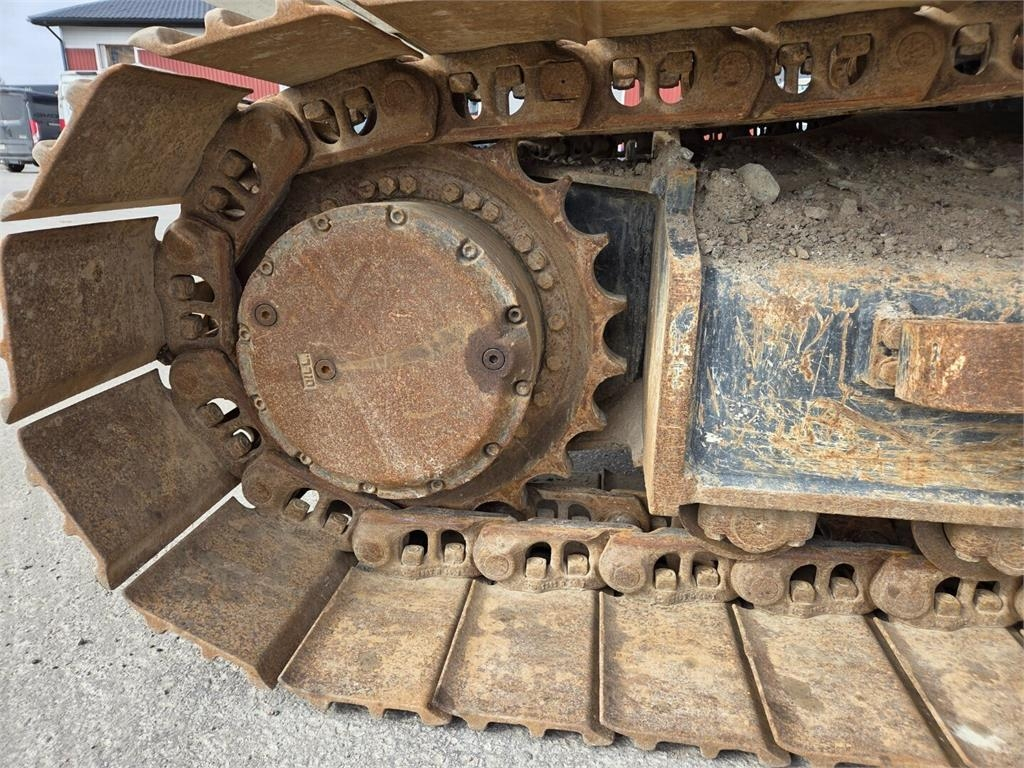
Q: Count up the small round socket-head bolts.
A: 12